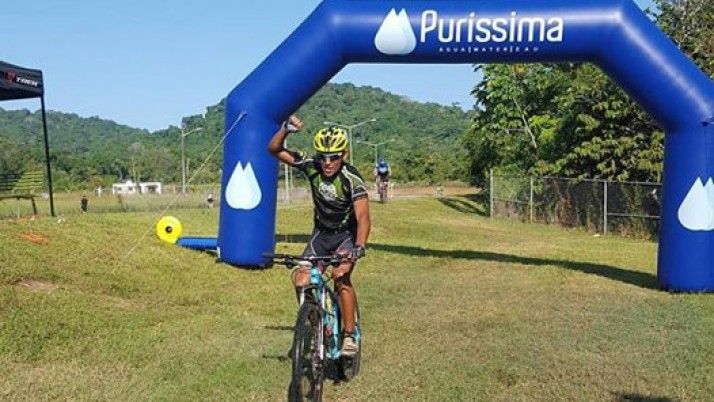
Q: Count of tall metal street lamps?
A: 3